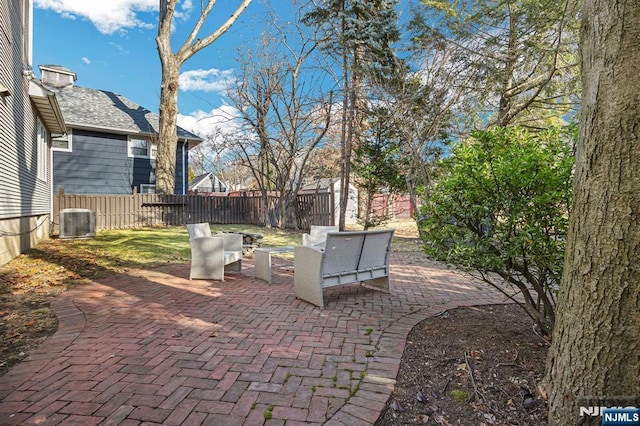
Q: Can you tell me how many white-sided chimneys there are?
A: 1